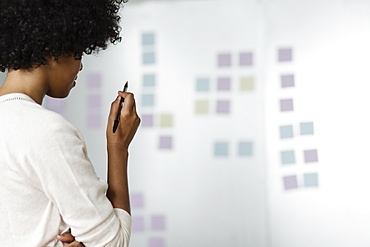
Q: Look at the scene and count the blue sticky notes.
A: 11